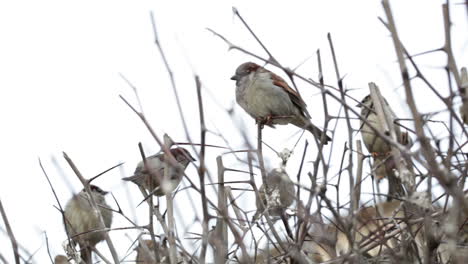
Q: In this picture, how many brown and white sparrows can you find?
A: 5